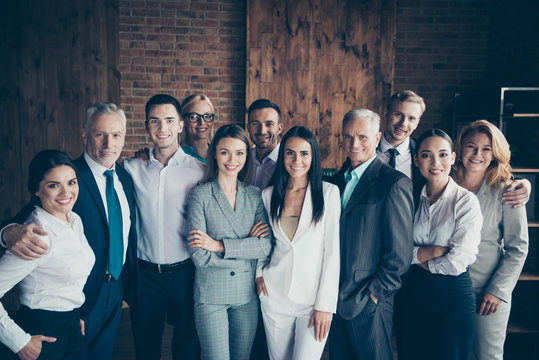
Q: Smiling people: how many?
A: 11